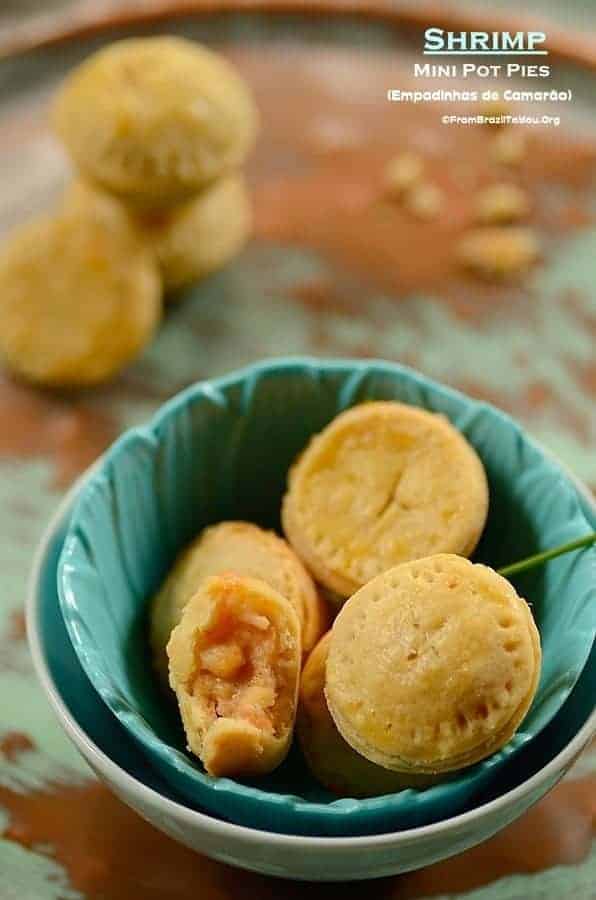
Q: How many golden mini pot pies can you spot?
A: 8